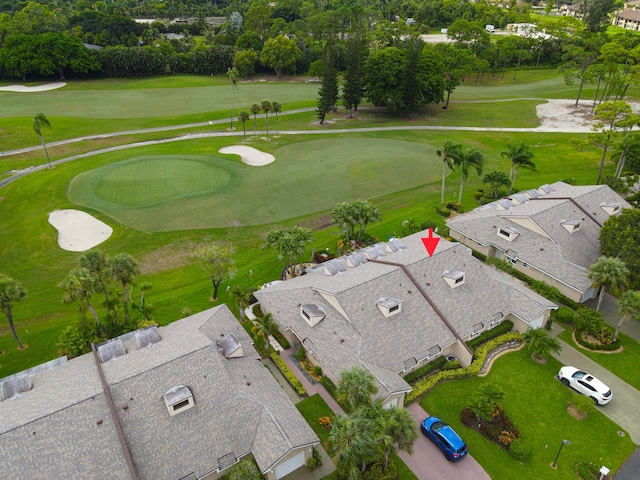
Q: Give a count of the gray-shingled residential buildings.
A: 3